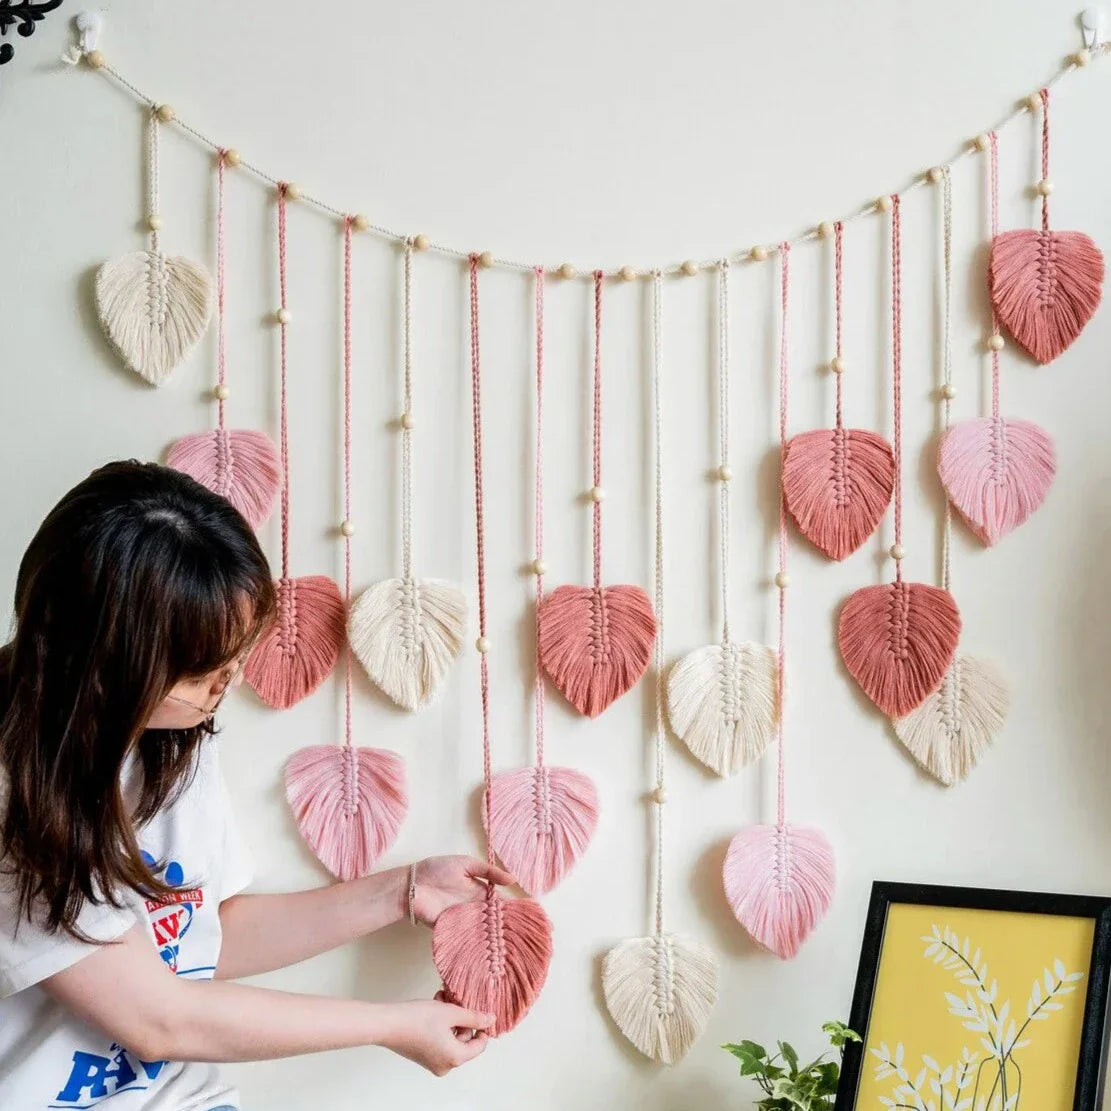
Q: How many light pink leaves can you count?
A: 5